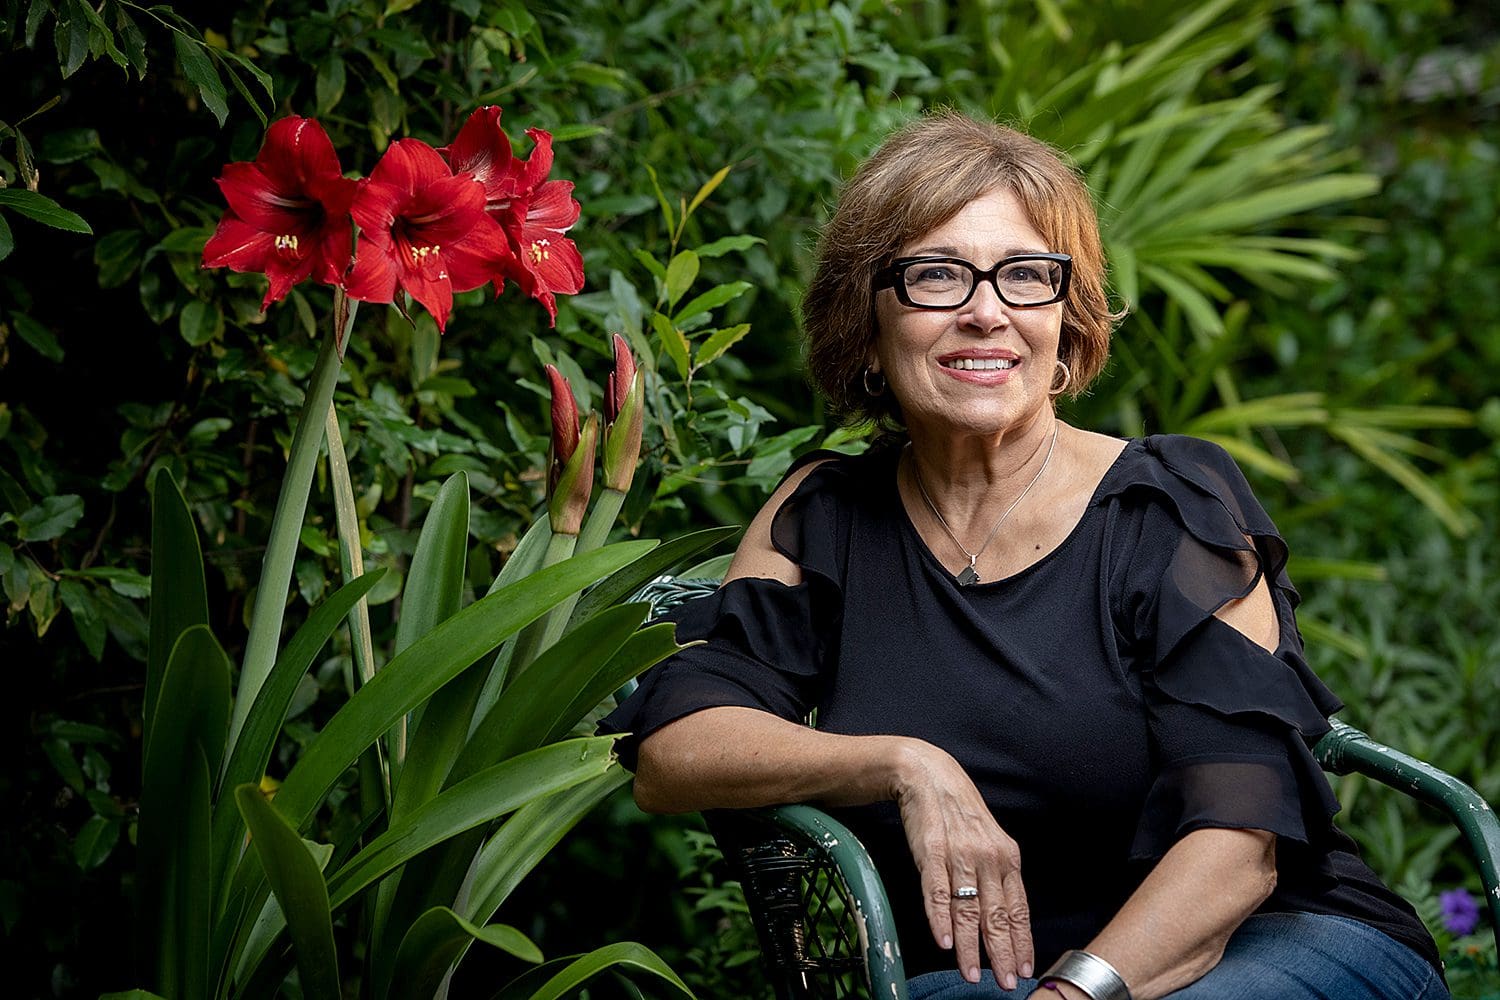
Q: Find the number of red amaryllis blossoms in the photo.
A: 4